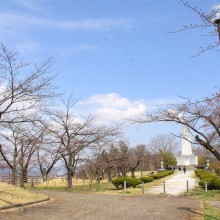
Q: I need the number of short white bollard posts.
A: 5